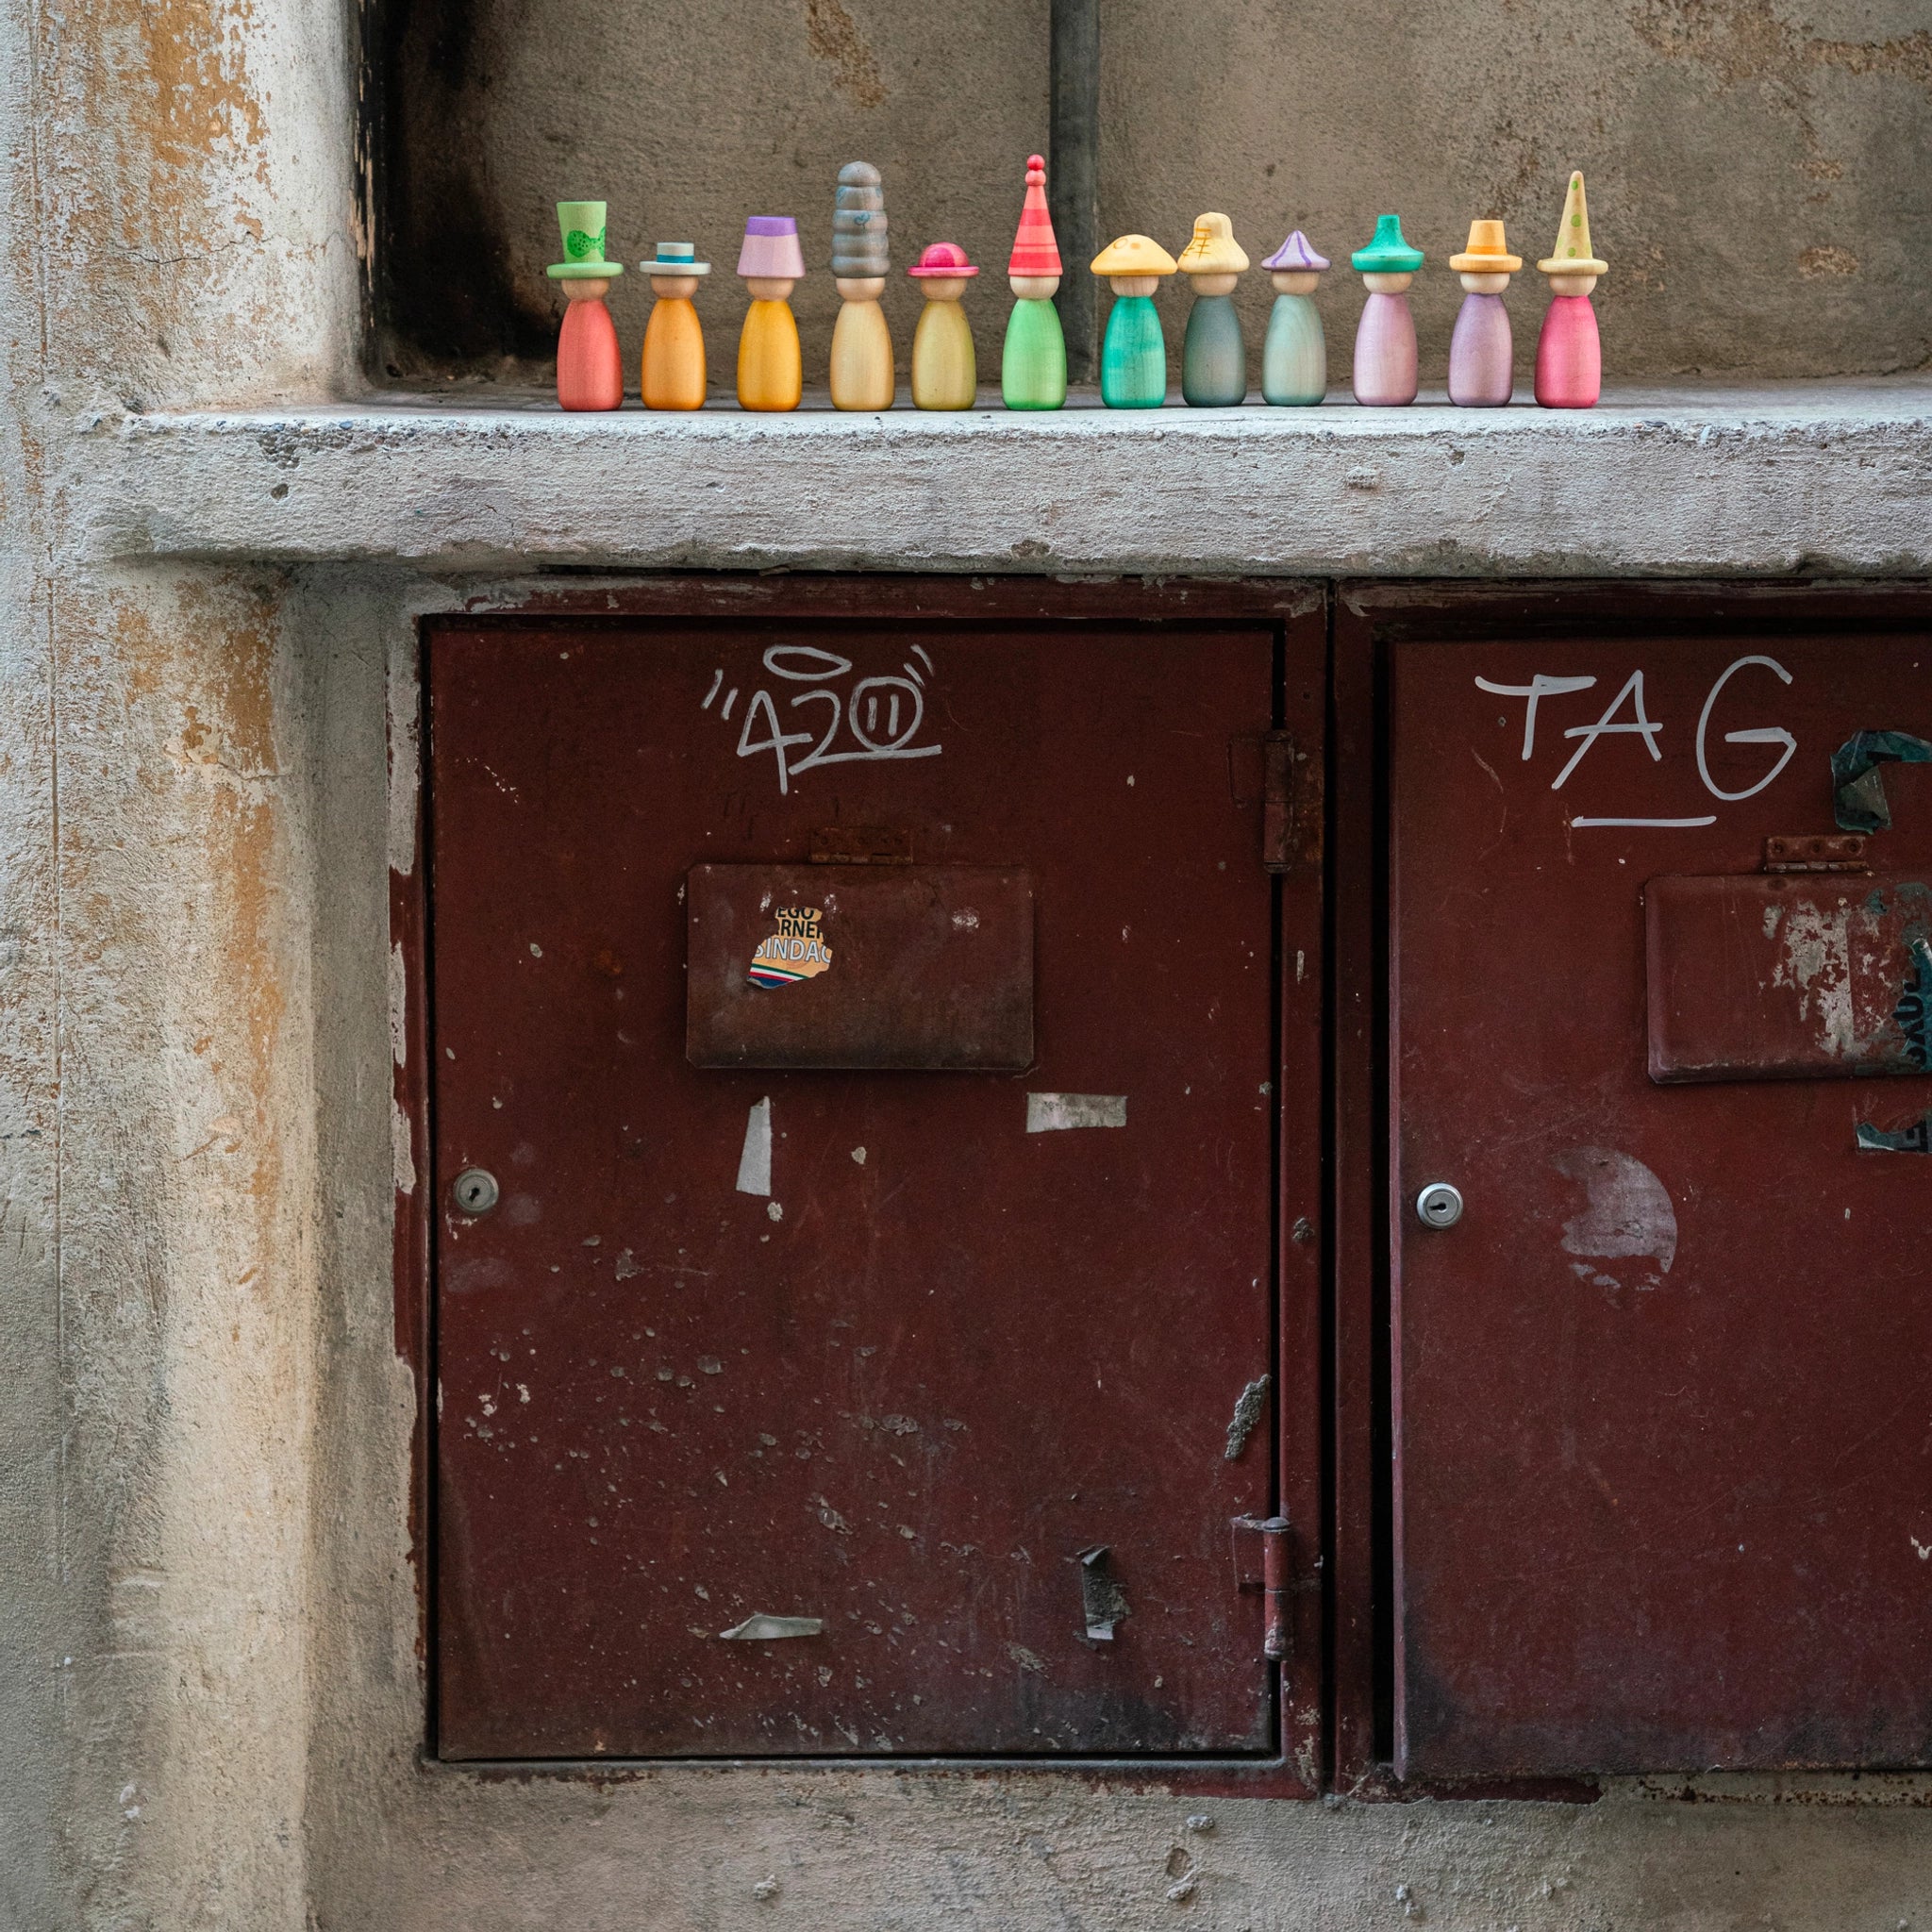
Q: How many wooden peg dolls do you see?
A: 12